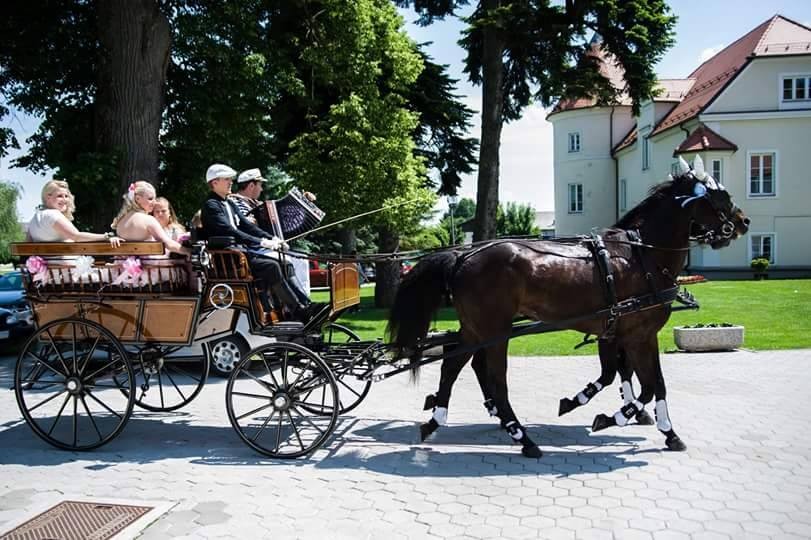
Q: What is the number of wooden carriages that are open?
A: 1